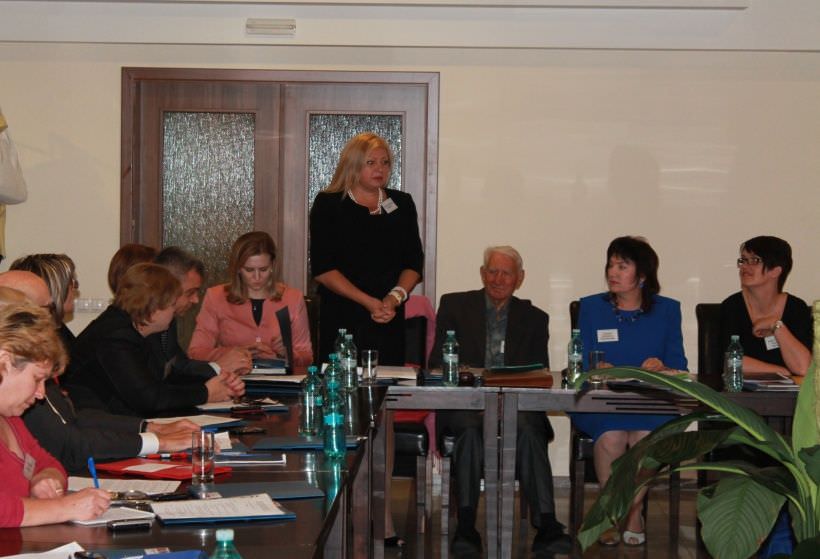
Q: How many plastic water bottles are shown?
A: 9